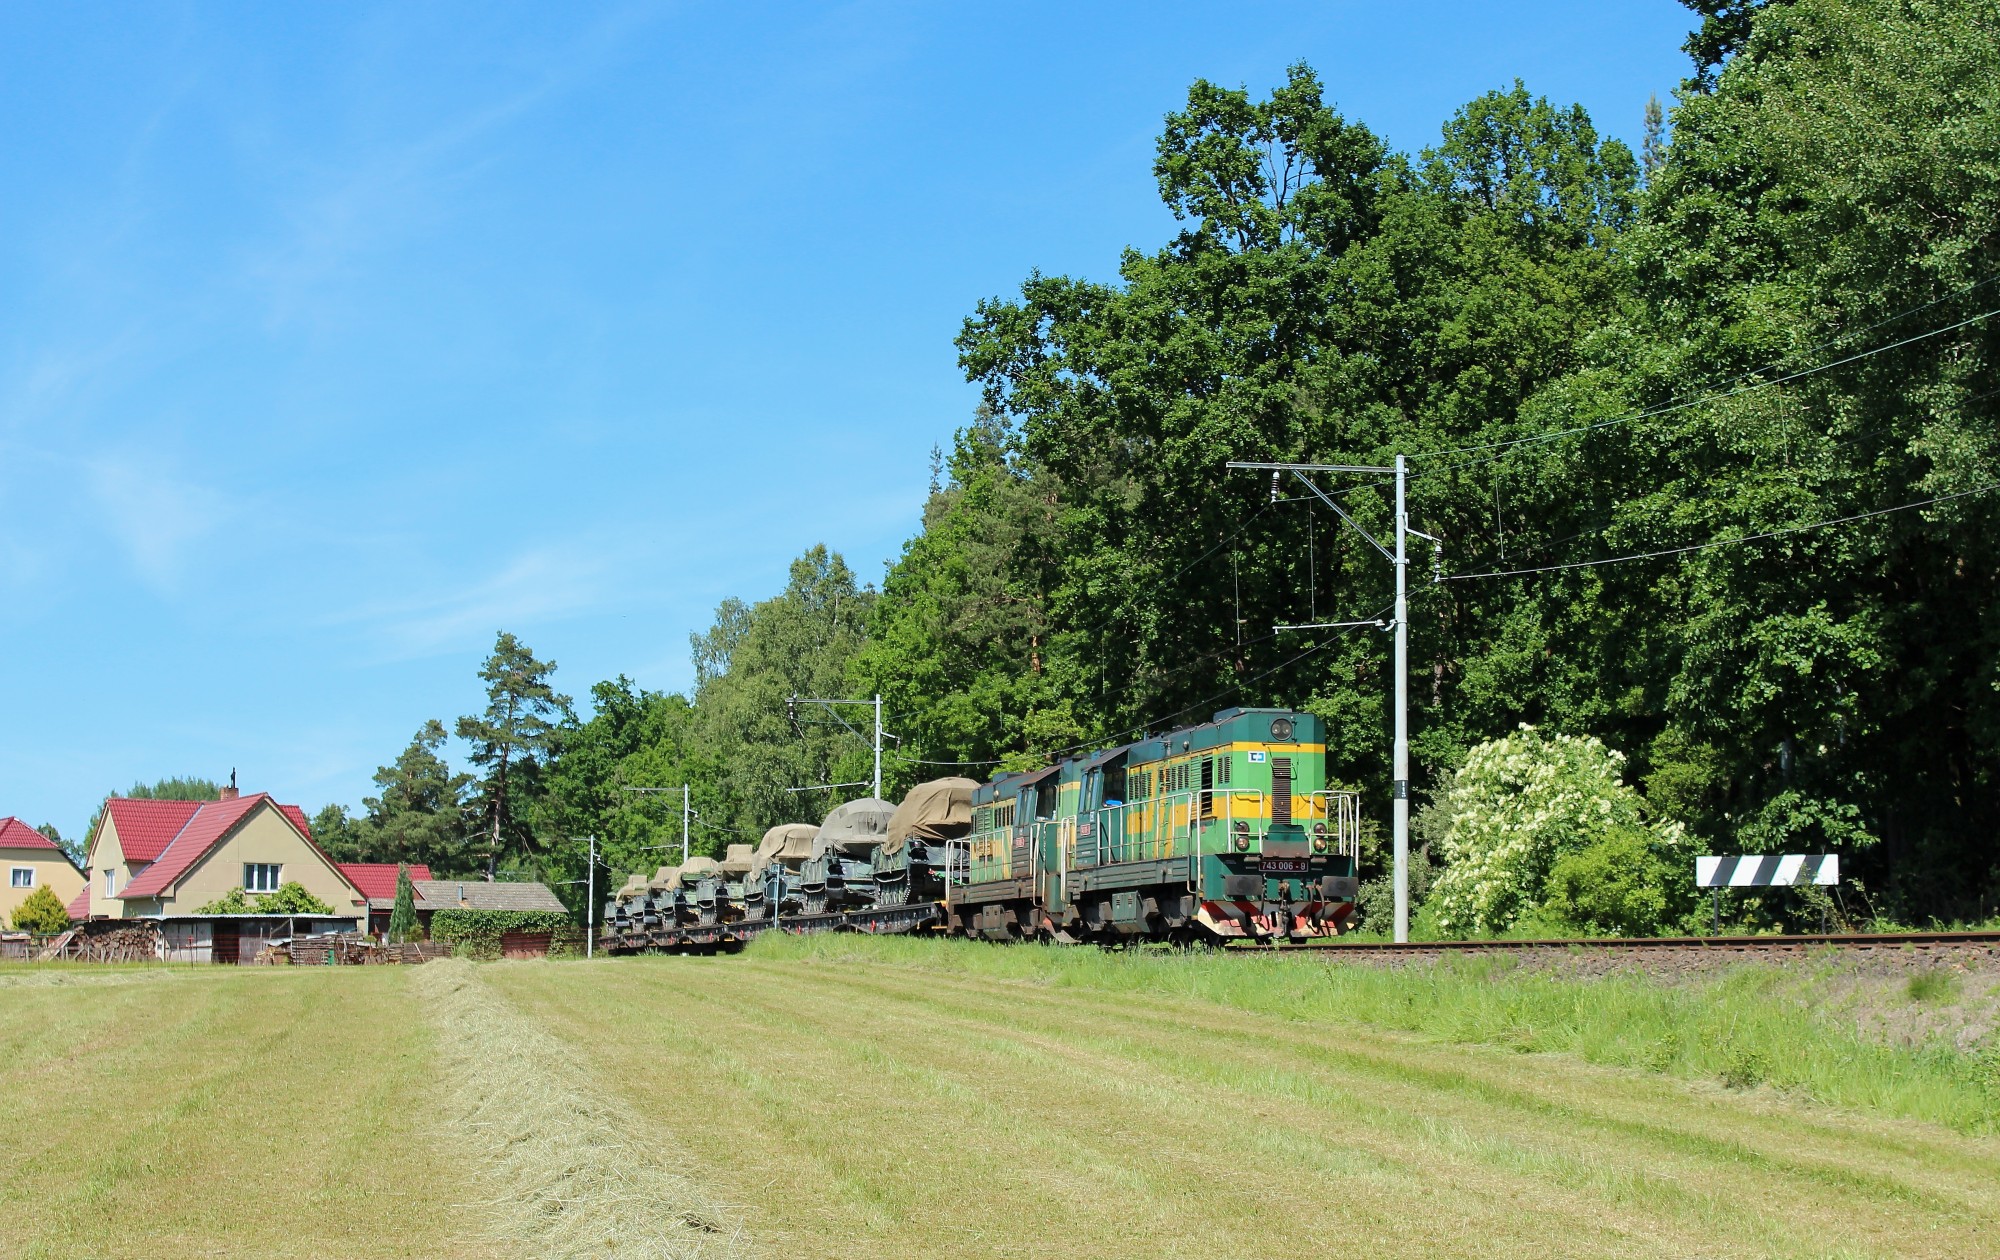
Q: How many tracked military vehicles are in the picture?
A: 7